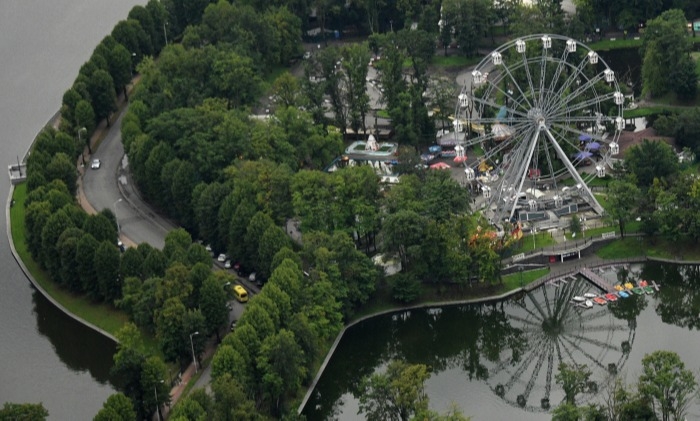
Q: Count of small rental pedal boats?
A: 11